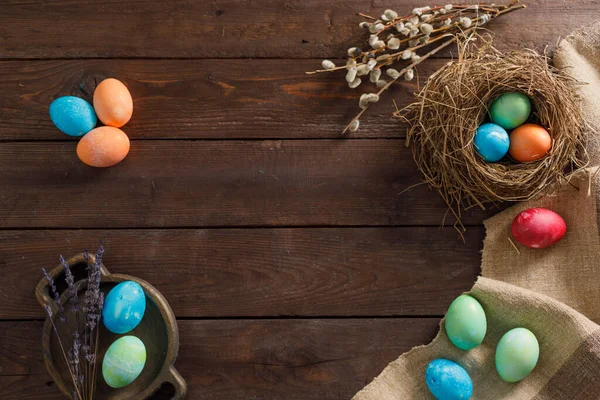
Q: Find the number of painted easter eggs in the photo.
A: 12